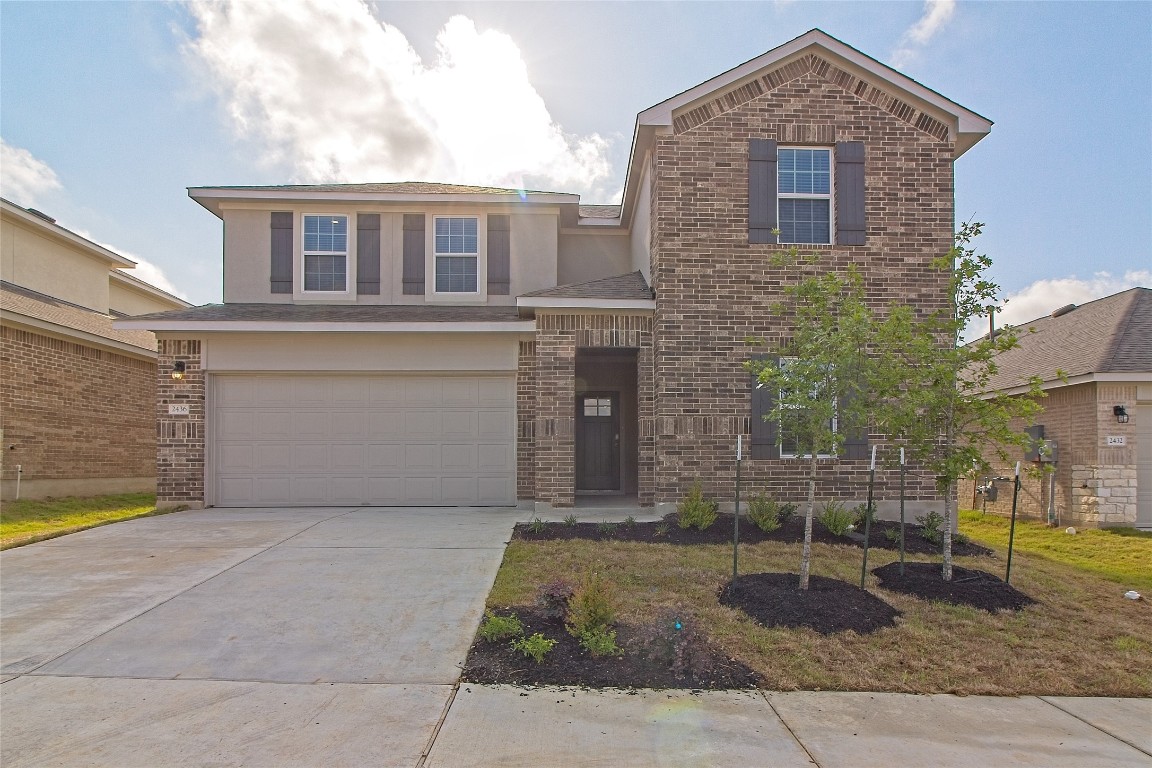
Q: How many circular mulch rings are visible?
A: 2